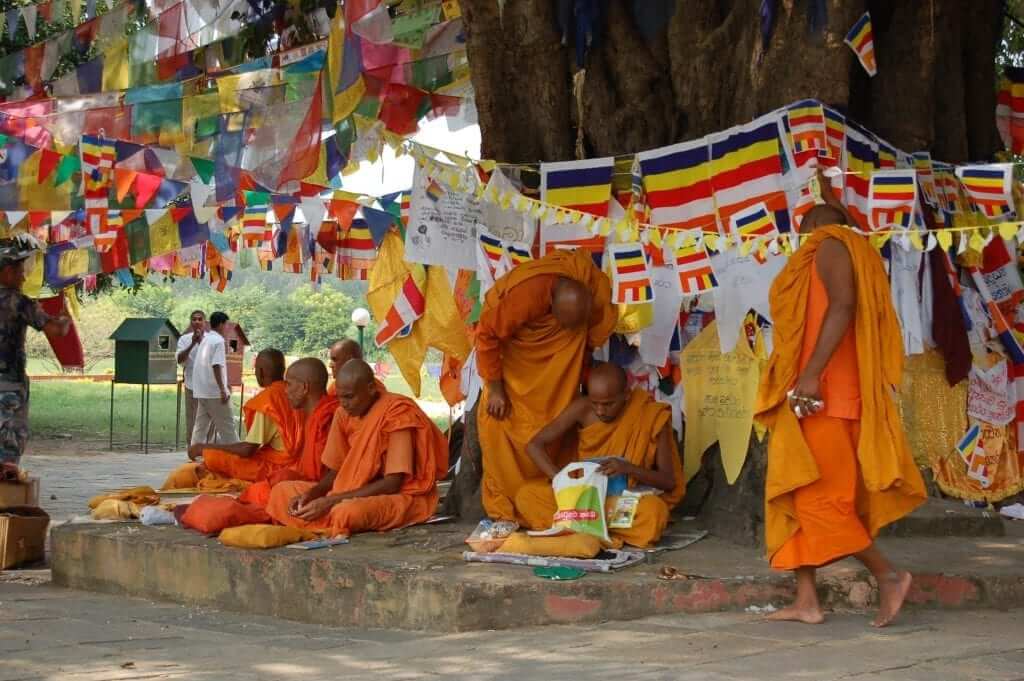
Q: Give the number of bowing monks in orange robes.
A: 1